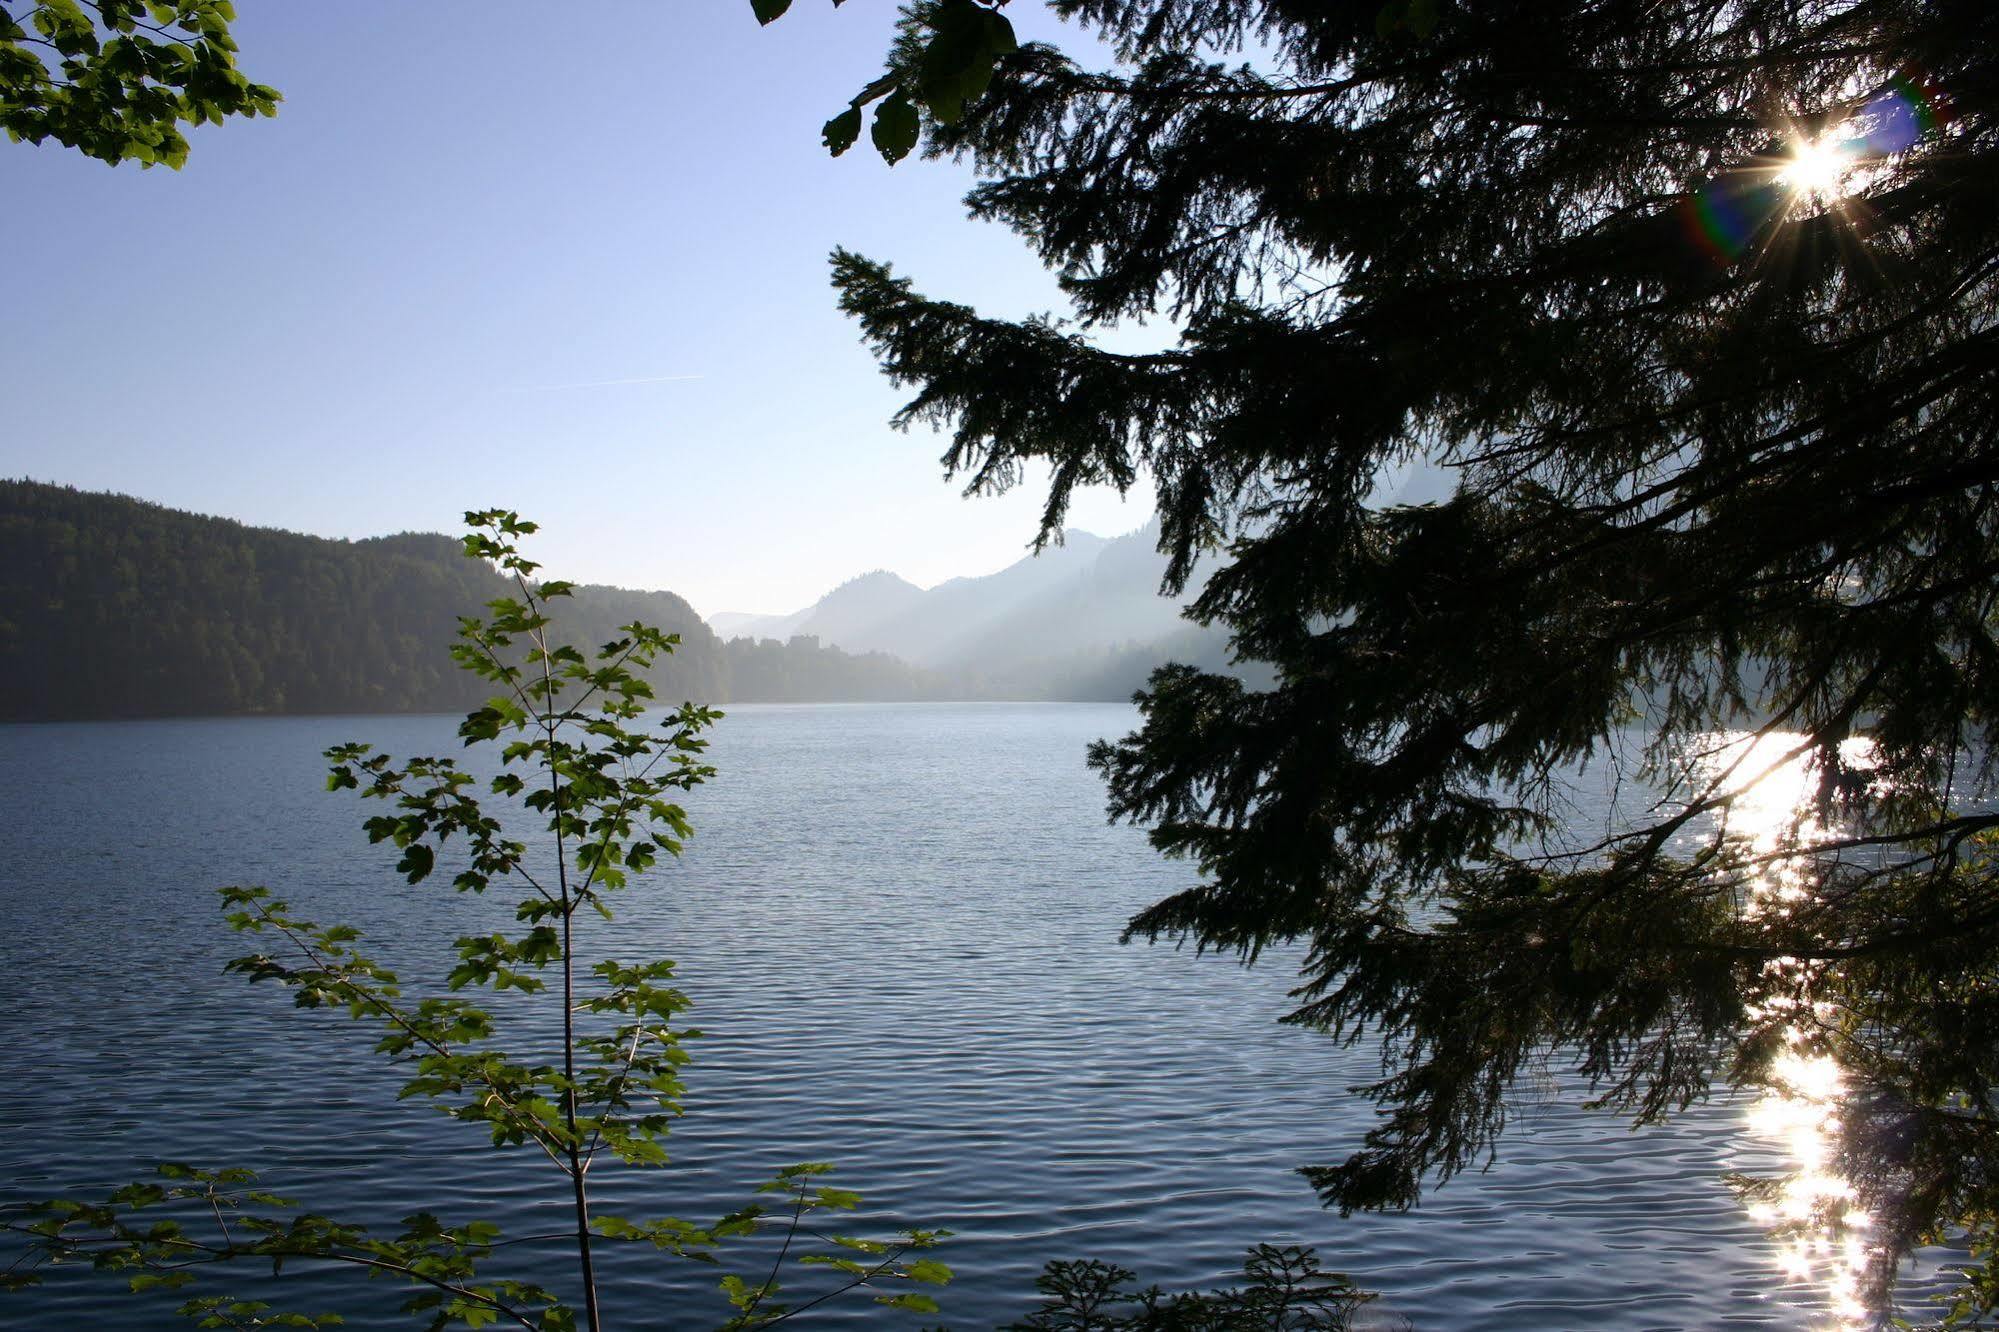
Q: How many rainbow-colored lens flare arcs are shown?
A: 2